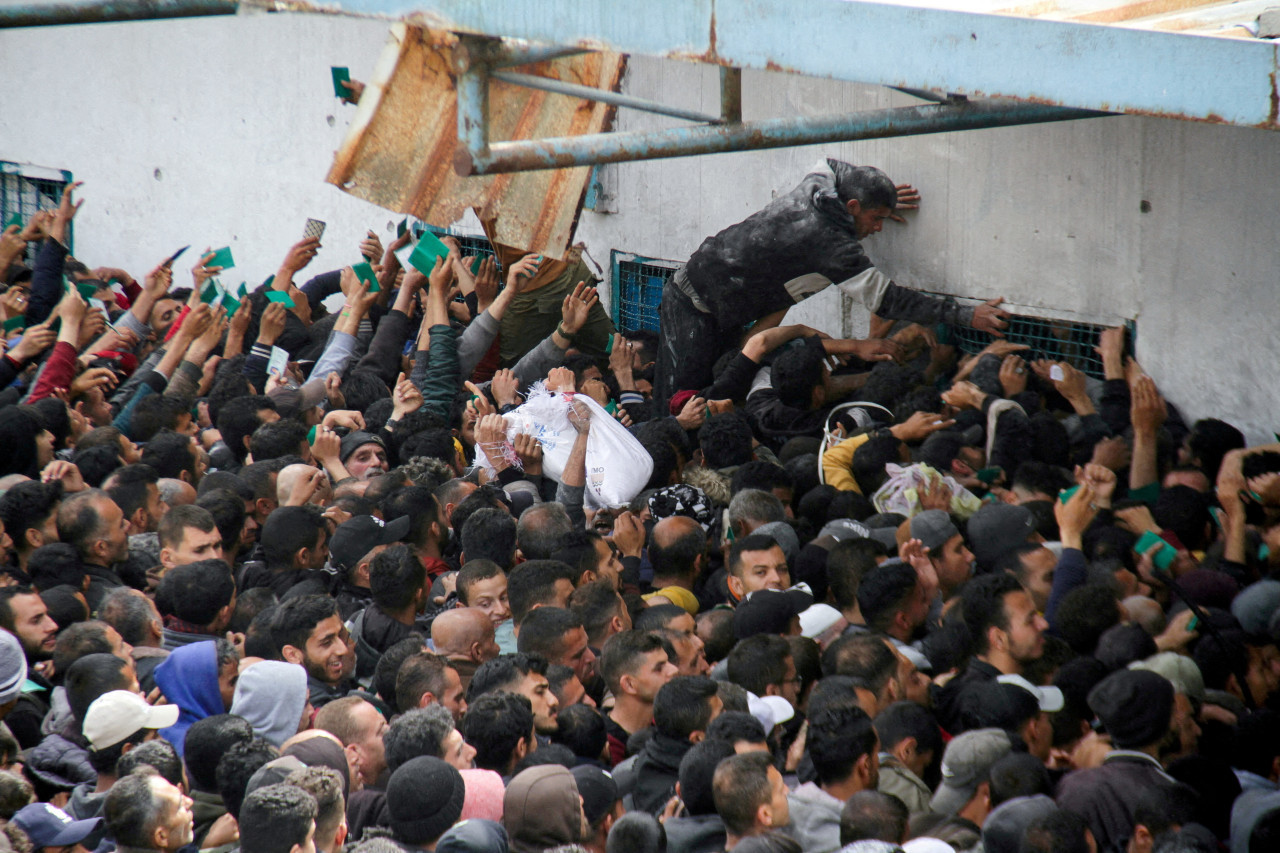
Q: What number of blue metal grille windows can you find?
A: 4